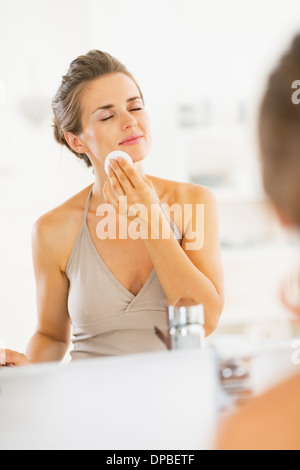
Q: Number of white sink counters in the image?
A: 1